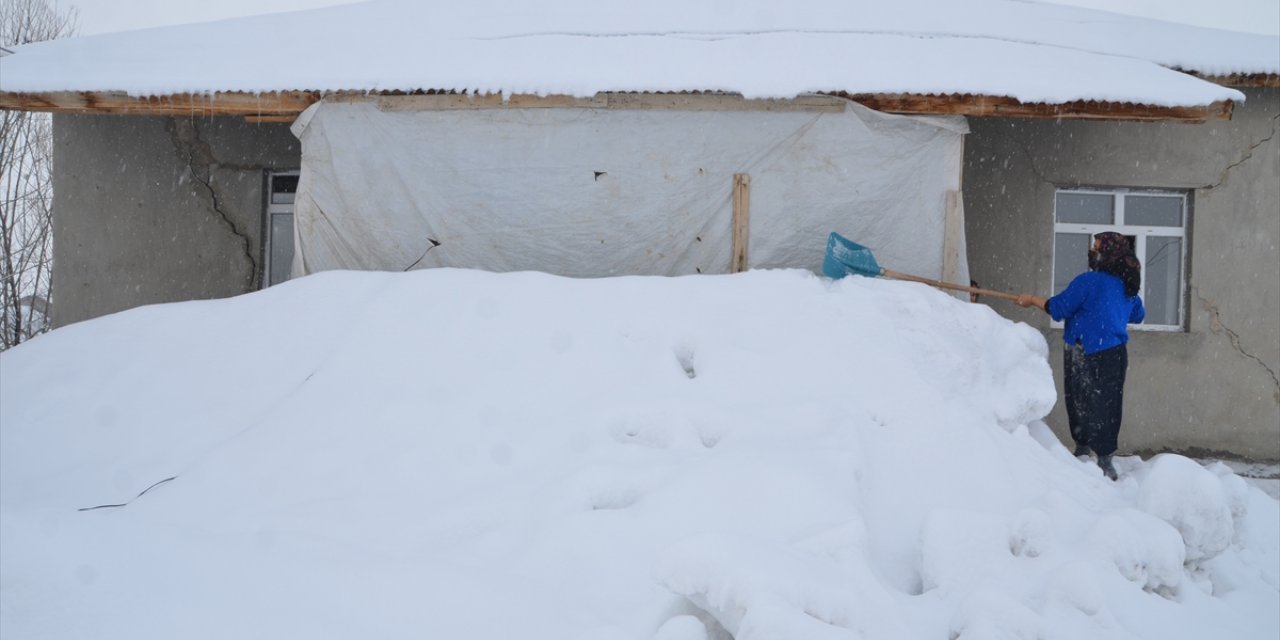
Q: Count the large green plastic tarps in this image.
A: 0